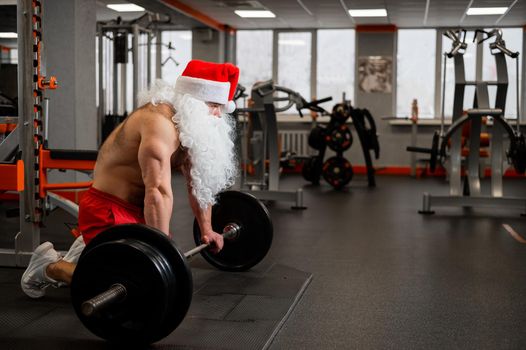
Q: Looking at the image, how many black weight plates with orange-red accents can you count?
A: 2